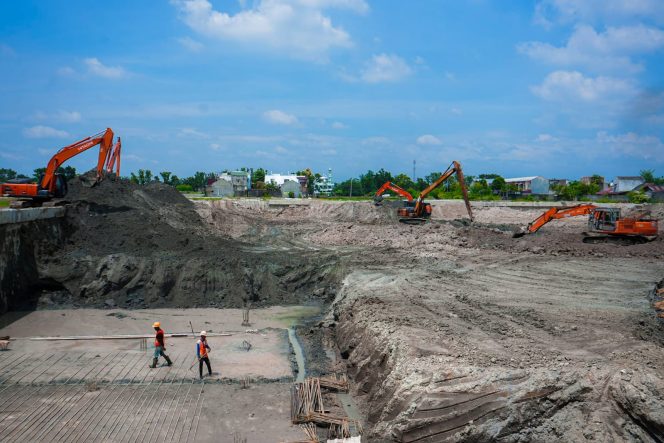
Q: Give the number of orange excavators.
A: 5